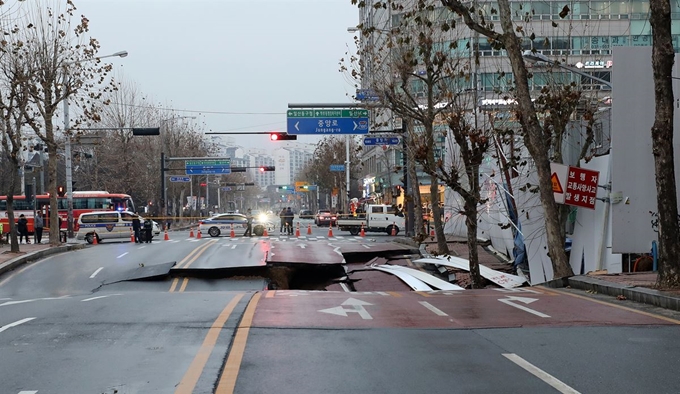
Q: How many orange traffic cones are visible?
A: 13